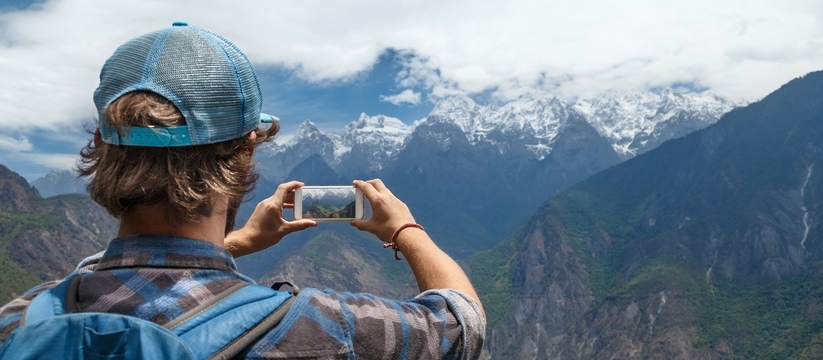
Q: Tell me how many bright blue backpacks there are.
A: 1